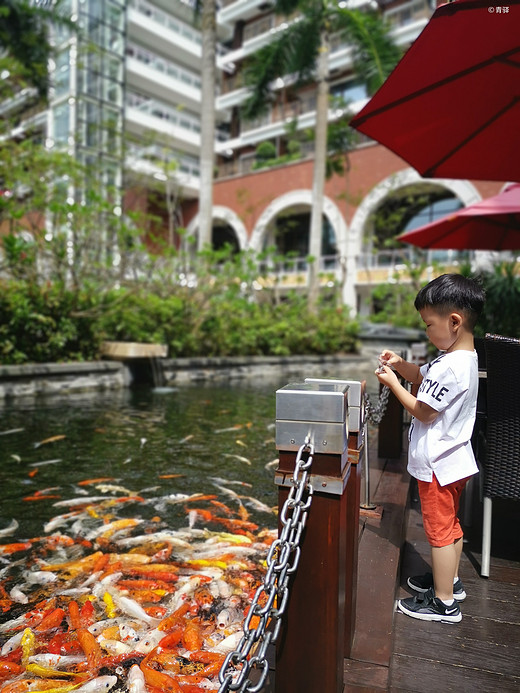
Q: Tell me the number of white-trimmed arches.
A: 3